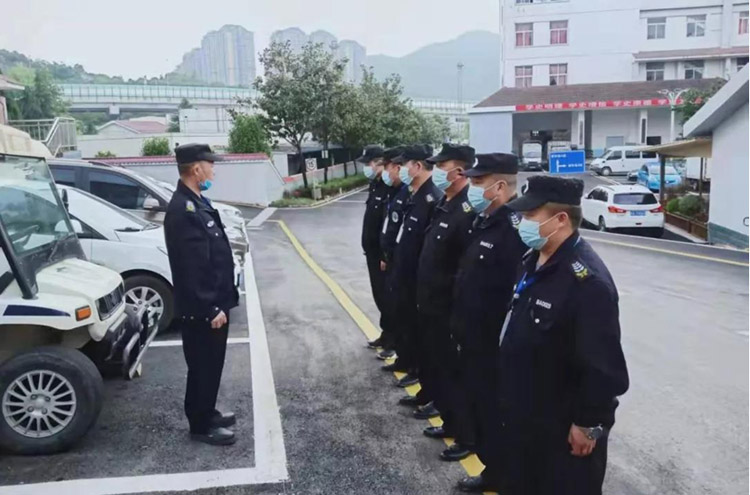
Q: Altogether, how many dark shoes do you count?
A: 11